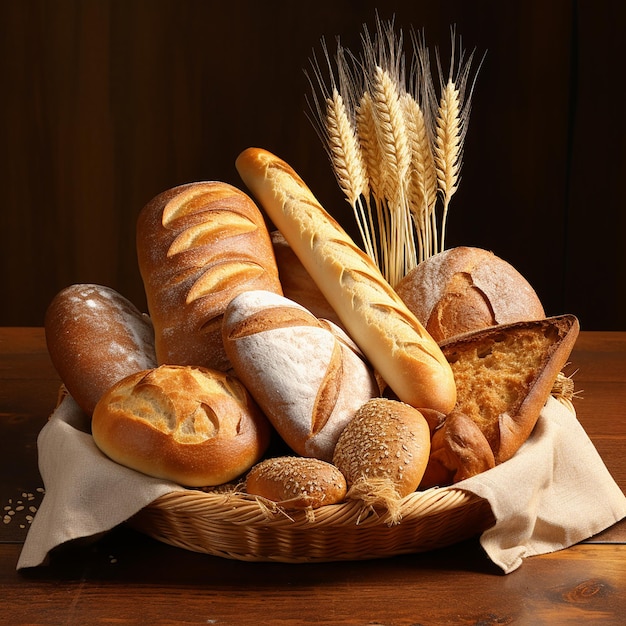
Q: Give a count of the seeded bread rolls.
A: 2